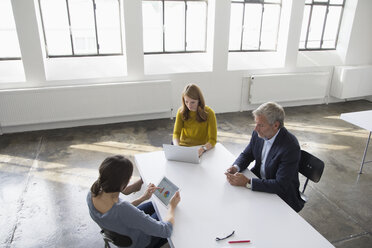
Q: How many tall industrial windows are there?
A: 5